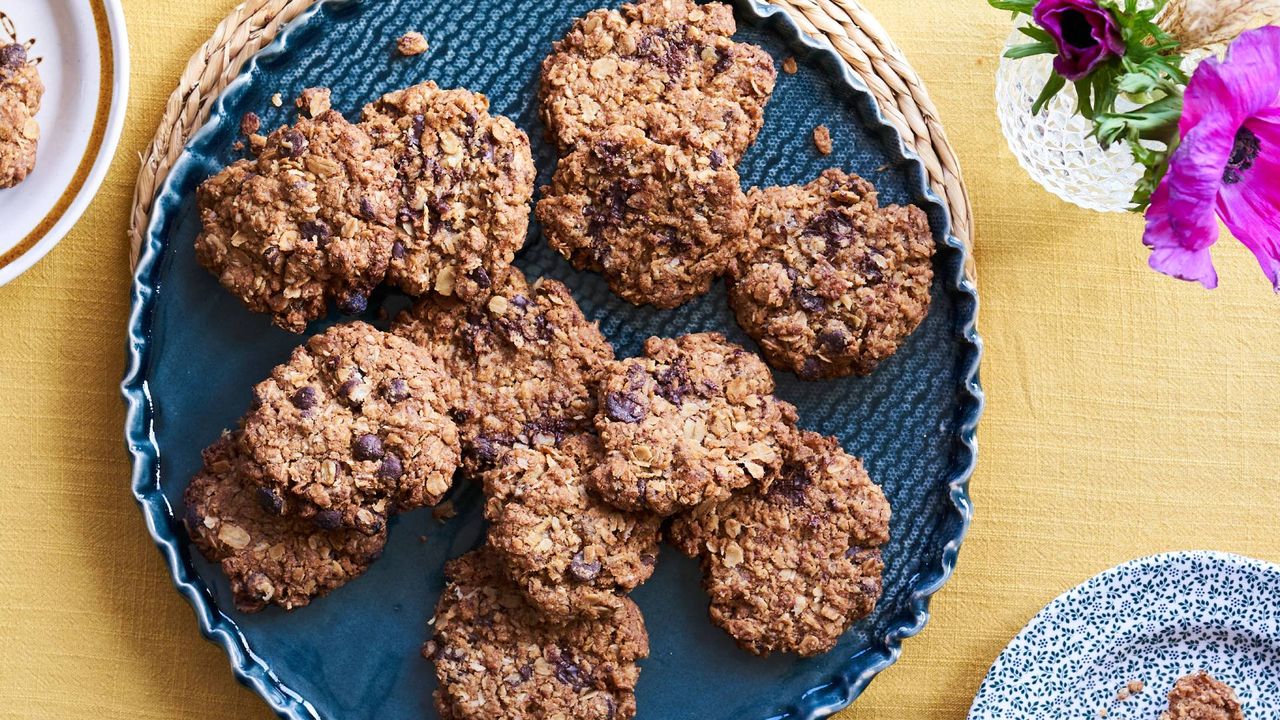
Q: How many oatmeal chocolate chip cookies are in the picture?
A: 14